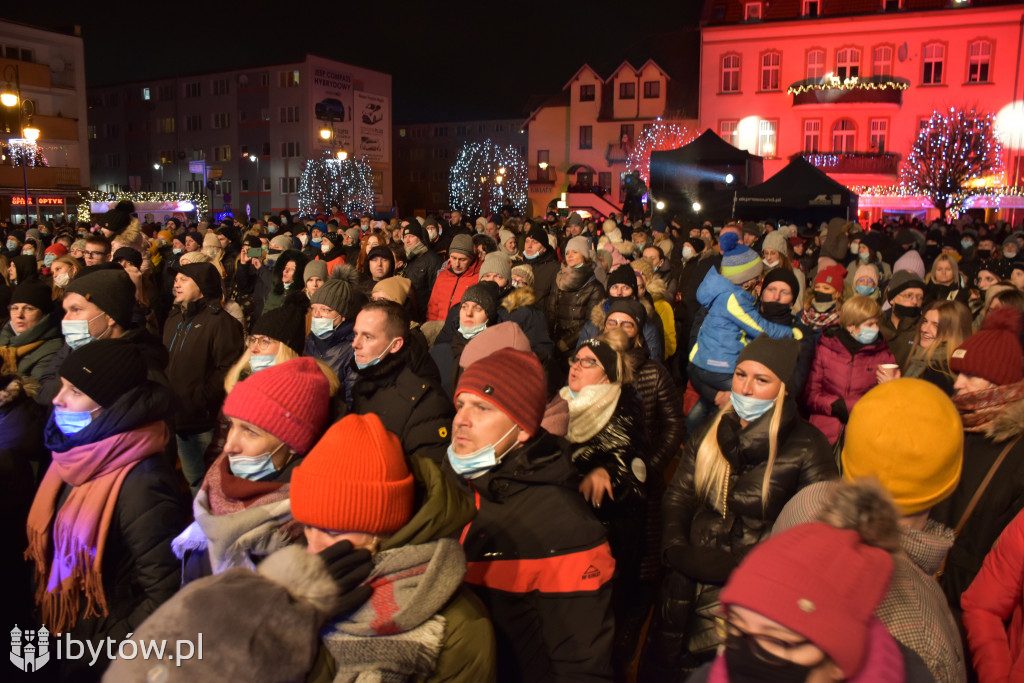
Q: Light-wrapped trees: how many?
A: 4